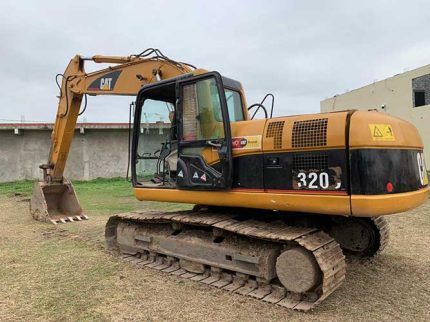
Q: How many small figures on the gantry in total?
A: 0